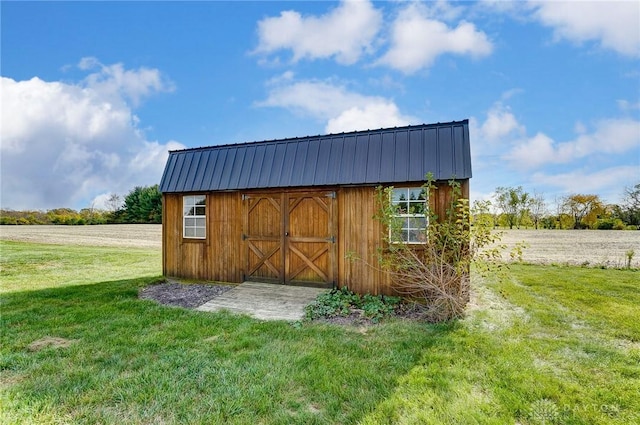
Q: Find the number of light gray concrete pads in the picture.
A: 1